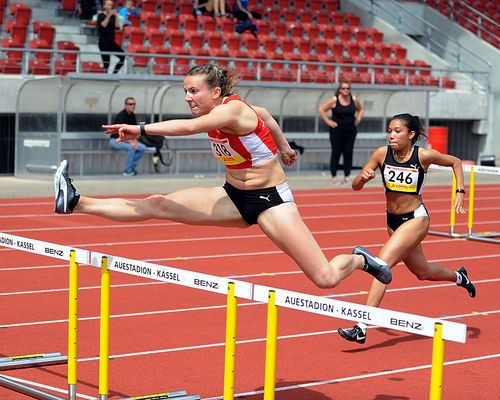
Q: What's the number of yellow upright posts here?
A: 7